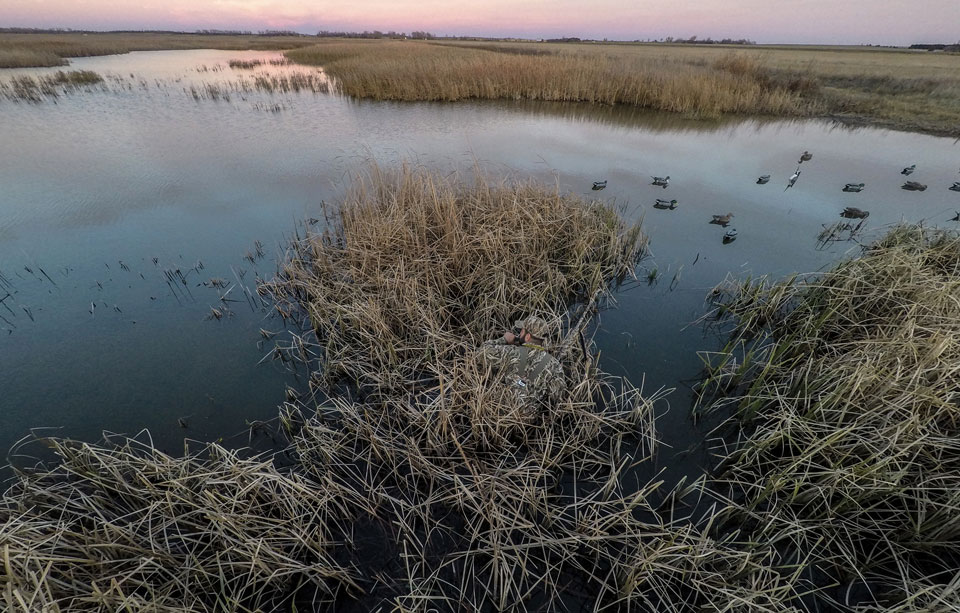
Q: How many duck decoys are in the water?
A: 14